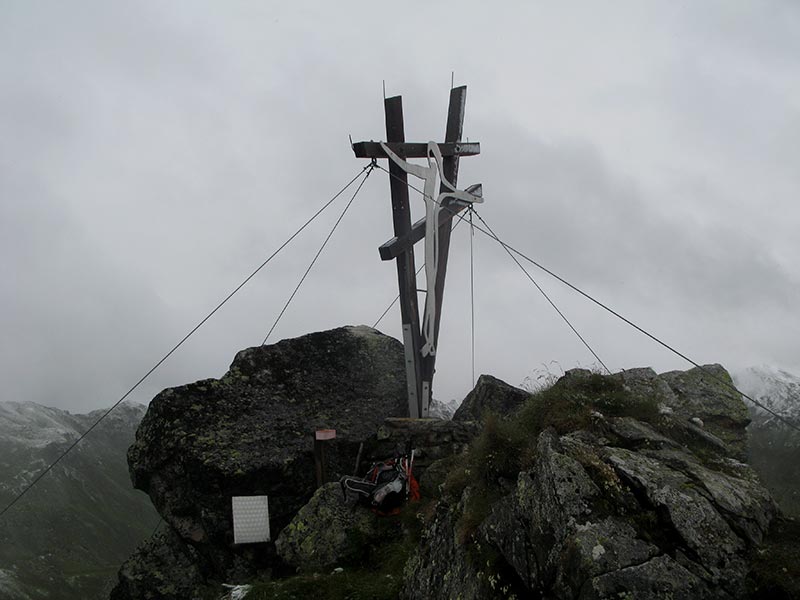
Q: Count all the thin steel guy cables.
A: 6